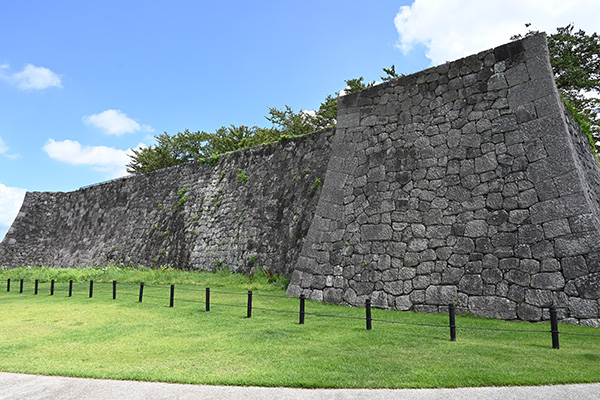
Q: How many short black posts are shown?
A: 15